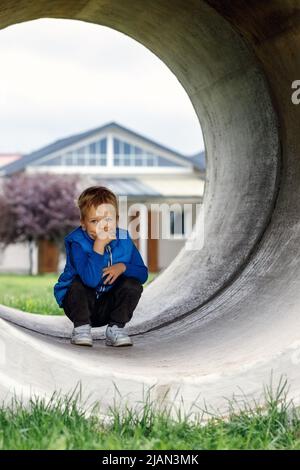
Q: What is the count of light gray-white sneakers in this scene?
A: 2